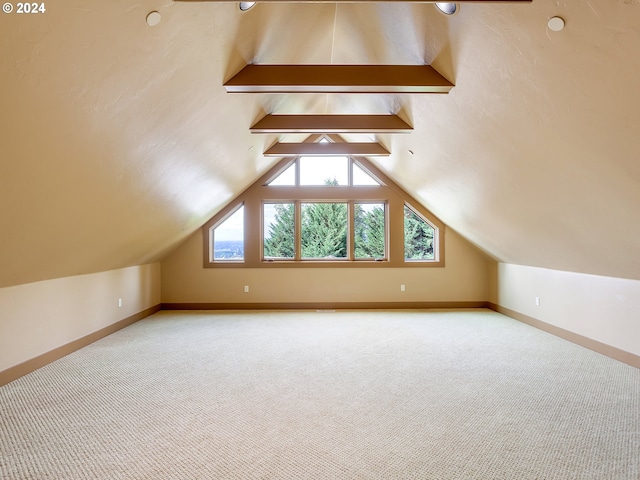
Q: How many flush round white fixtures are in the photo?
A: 2